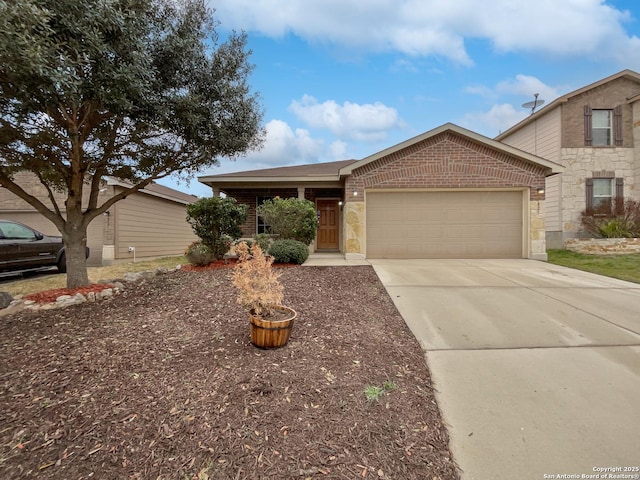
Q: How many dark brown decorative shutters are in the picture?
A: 4